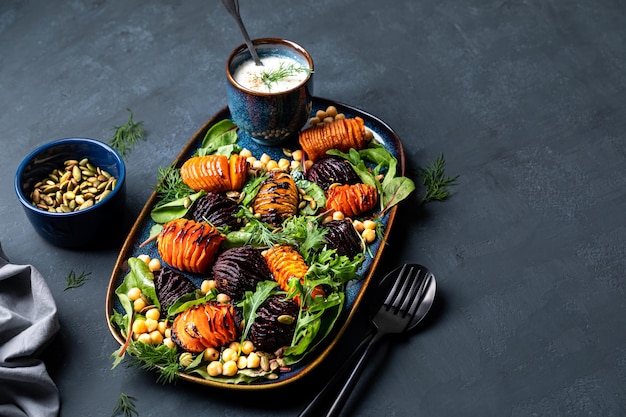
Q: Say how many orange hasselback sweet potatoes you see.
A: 7